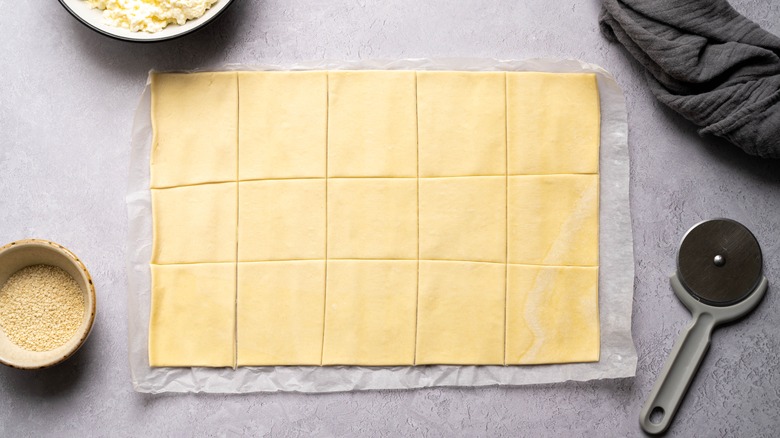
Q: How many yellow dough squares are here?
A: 15